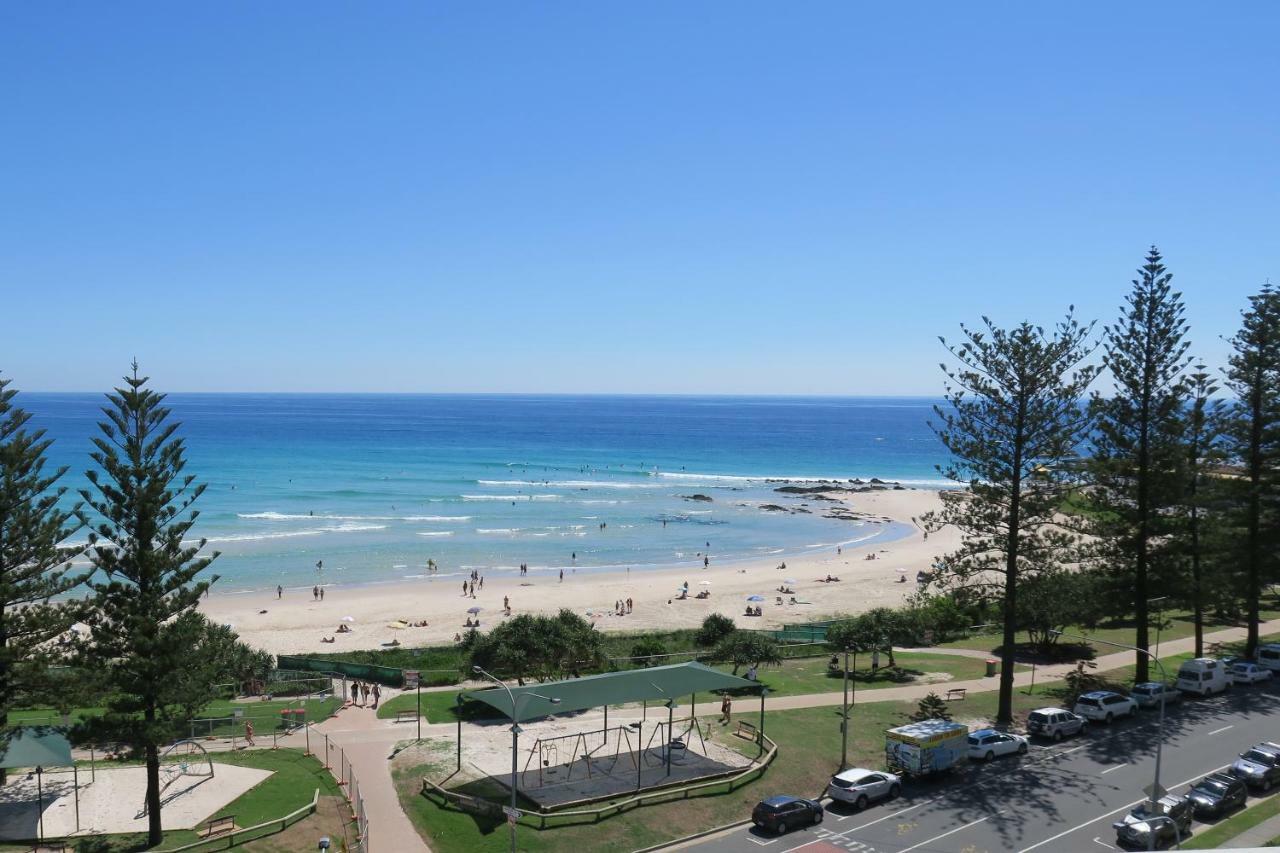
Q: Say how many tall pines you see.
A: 6